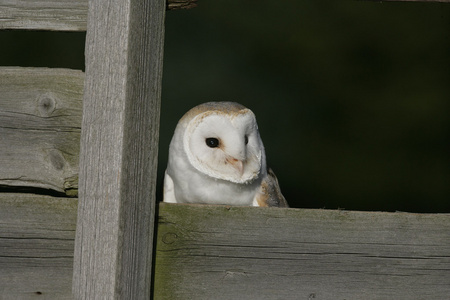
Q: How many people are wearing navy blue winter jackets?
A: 0